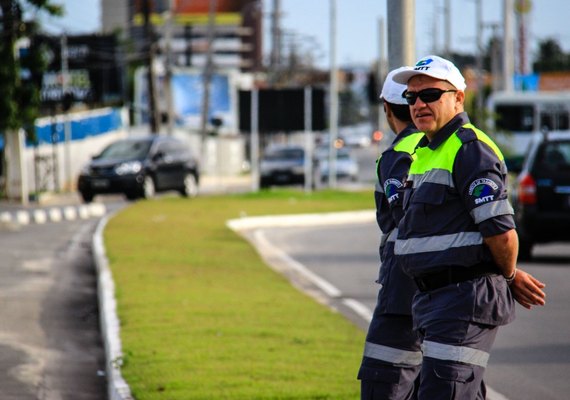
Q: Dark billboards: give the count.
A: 2